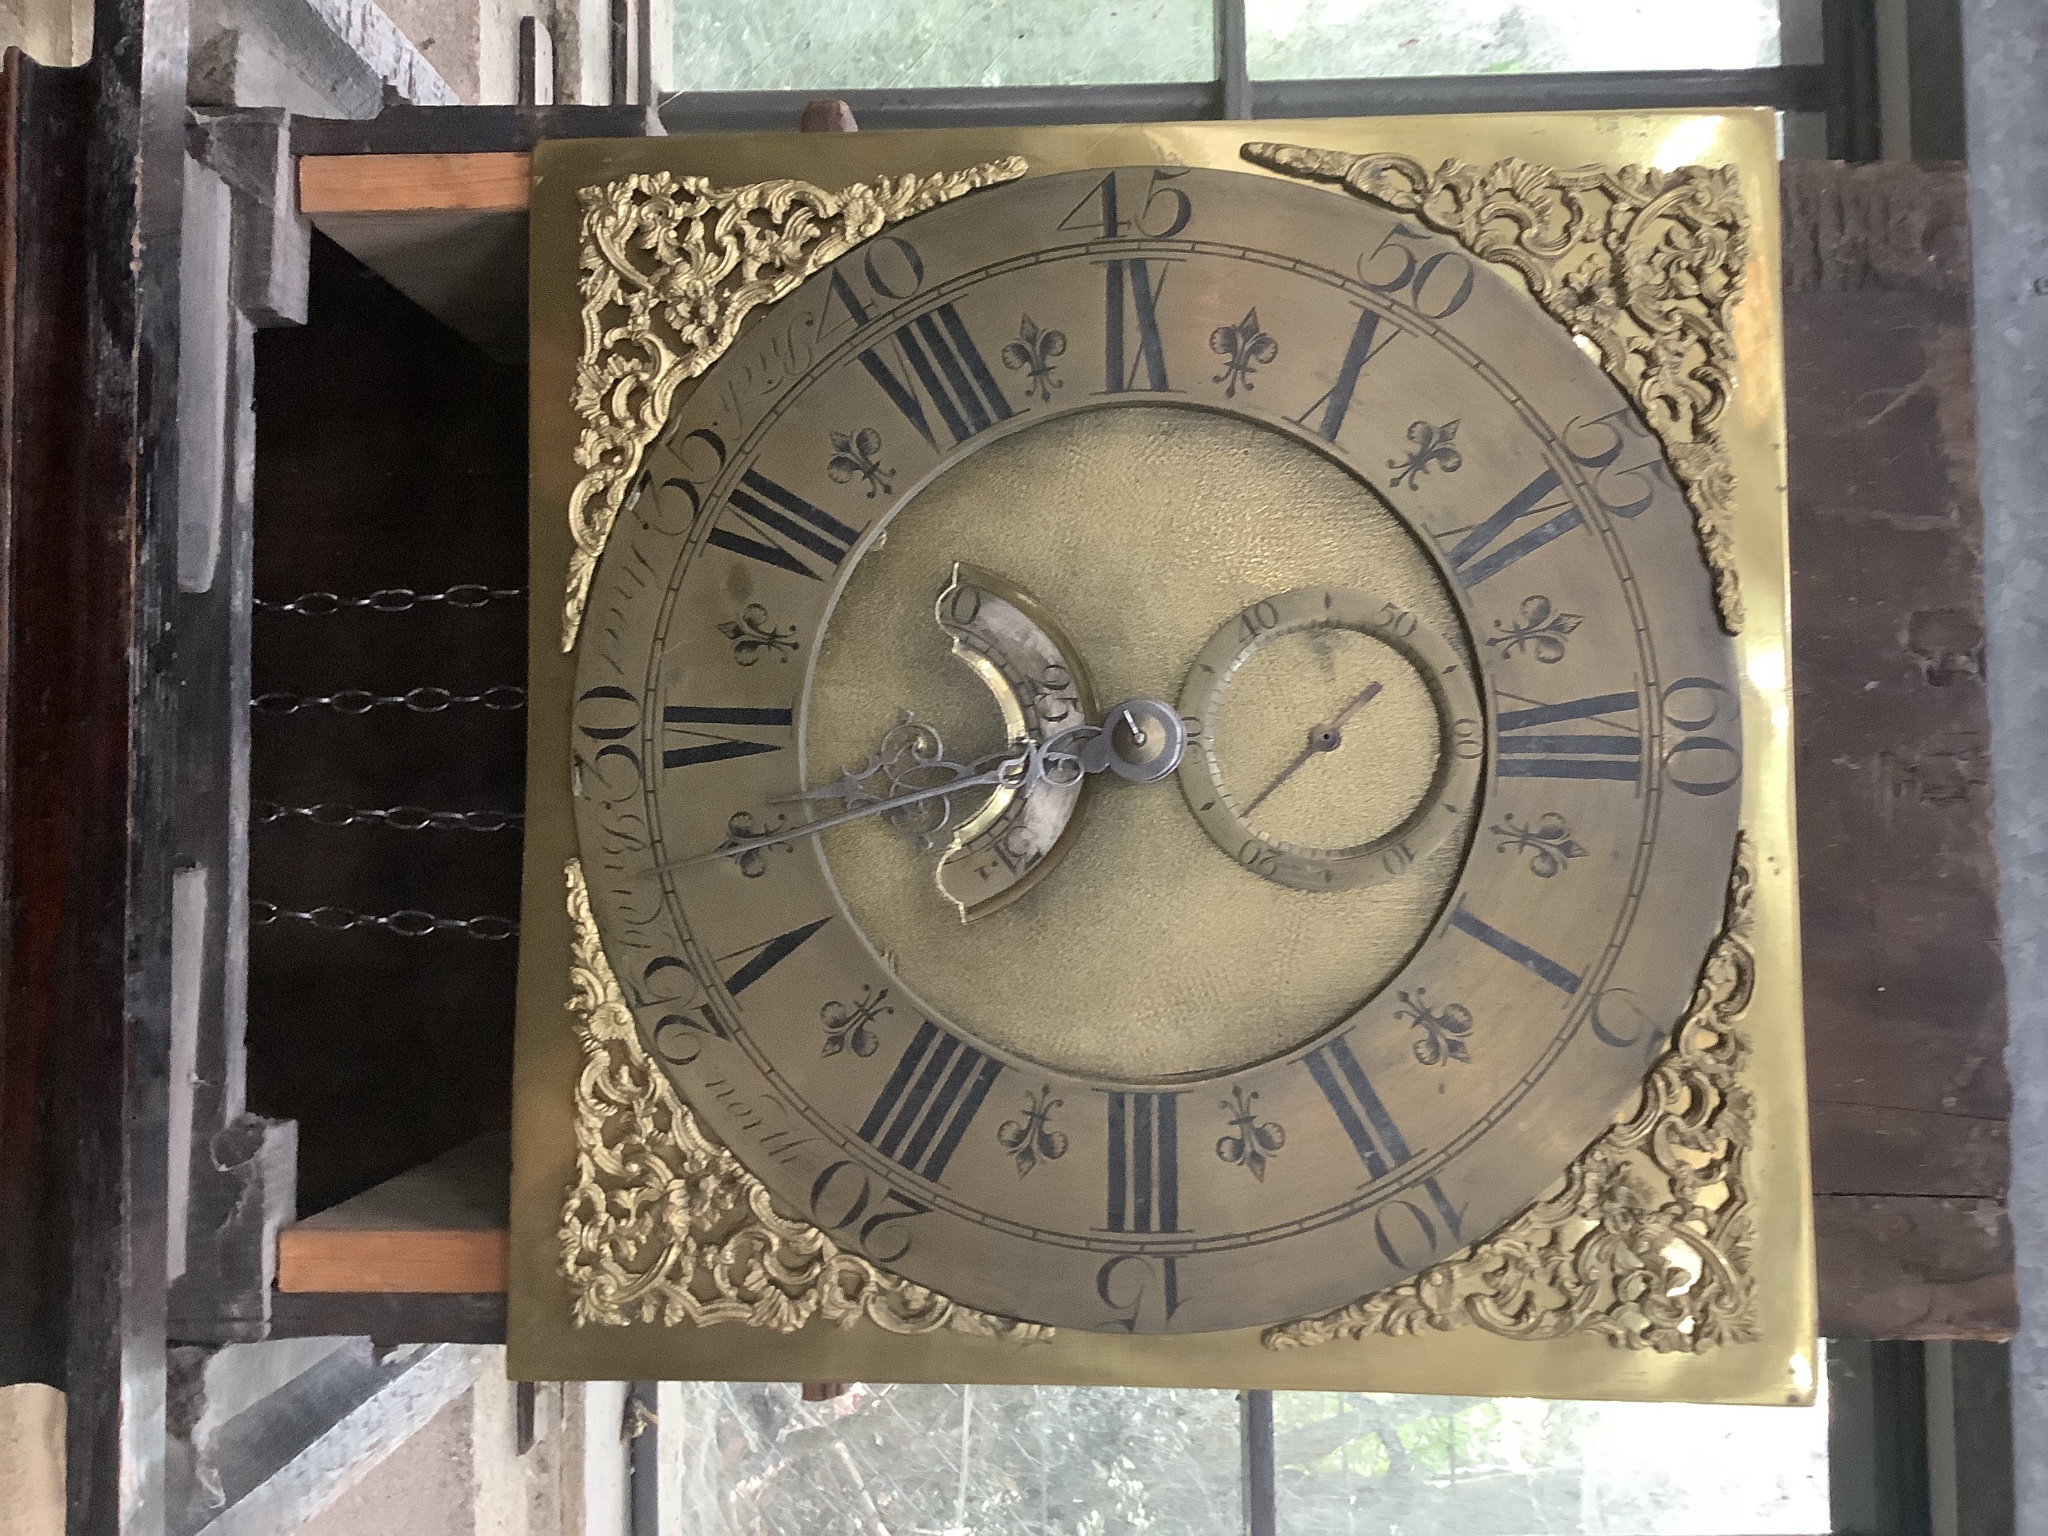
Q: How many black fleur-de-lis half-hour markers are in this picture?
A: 12